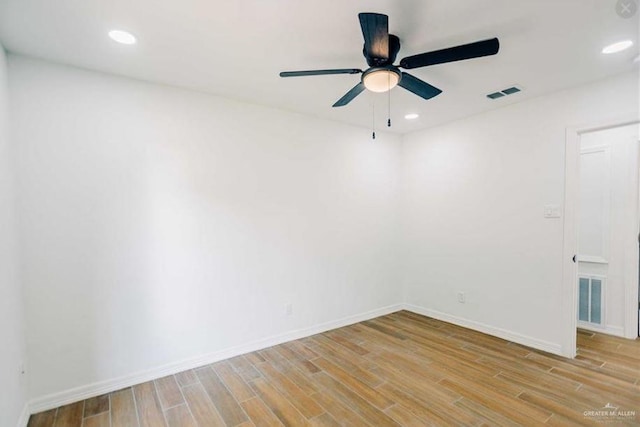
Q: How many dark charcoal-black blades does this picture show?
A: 5